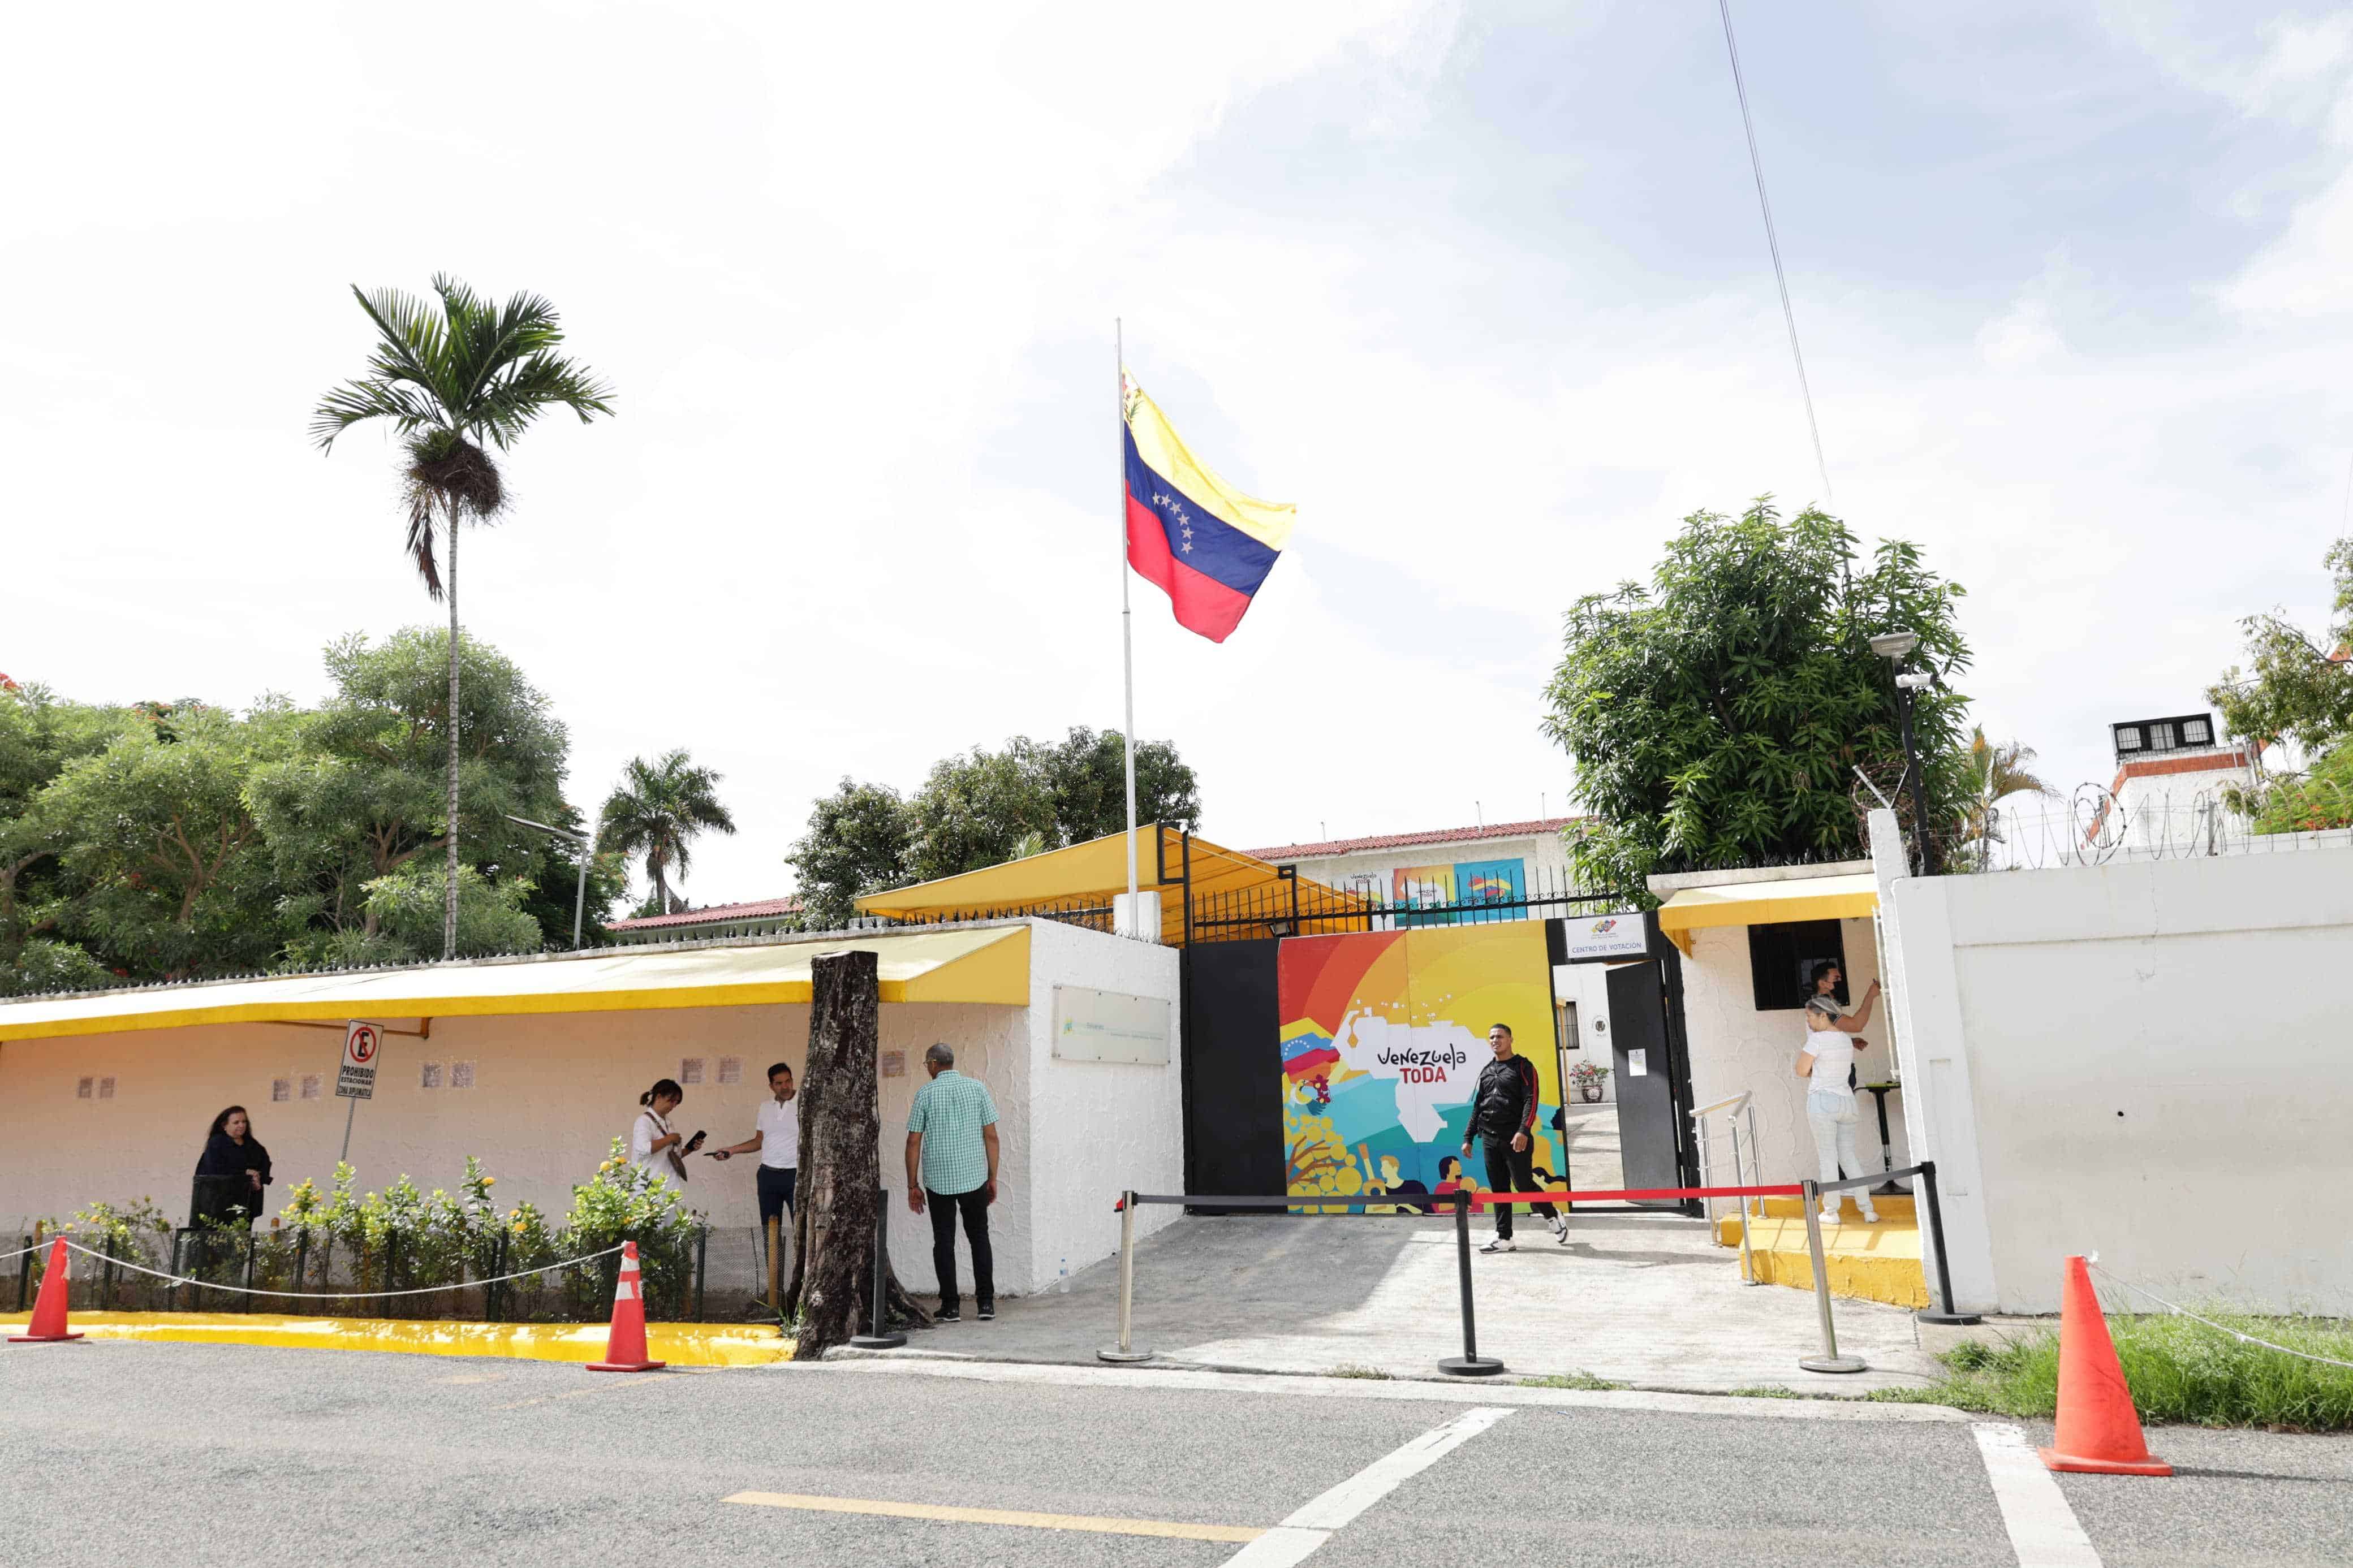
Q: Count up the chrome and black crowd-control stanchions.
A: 5